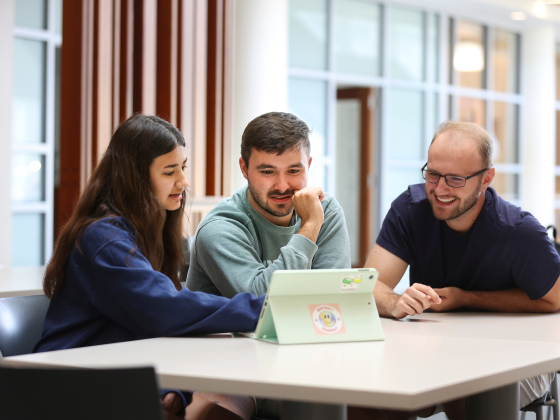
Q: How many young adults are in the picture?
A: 3